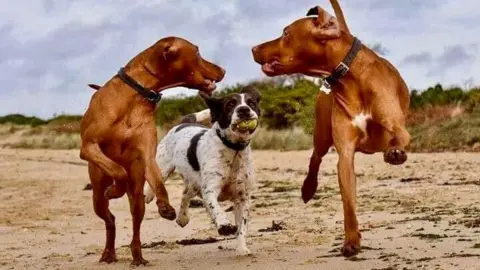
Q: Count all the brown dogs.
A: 2